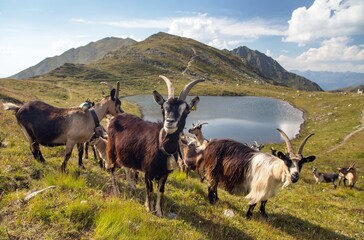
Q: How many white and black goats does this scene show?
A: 1